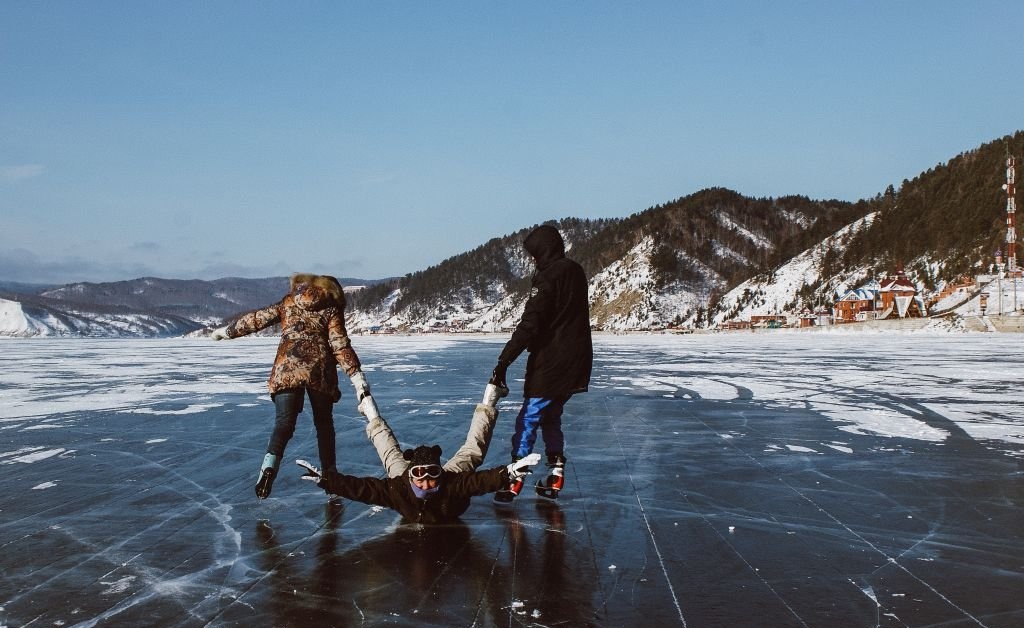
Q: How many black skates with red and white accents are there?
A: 2